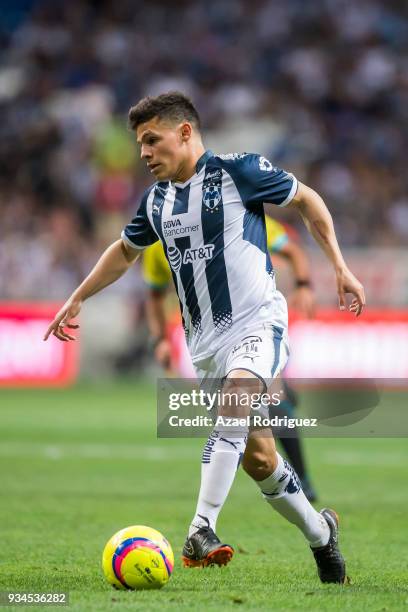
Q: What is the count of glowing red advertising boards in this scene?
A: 2